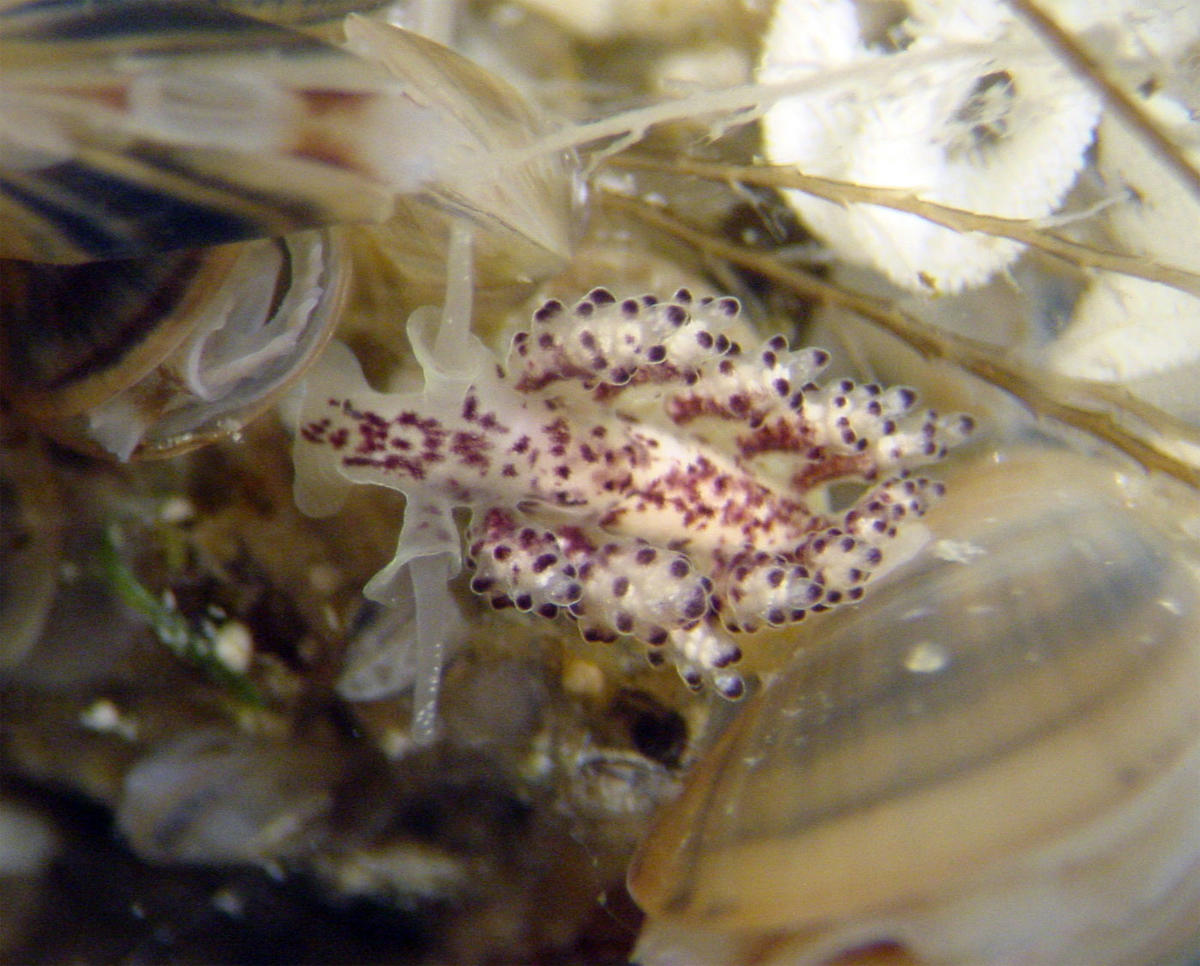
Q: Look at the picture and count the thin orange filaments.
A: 3